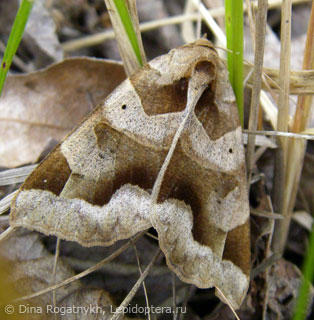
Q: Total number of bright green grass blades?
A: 4